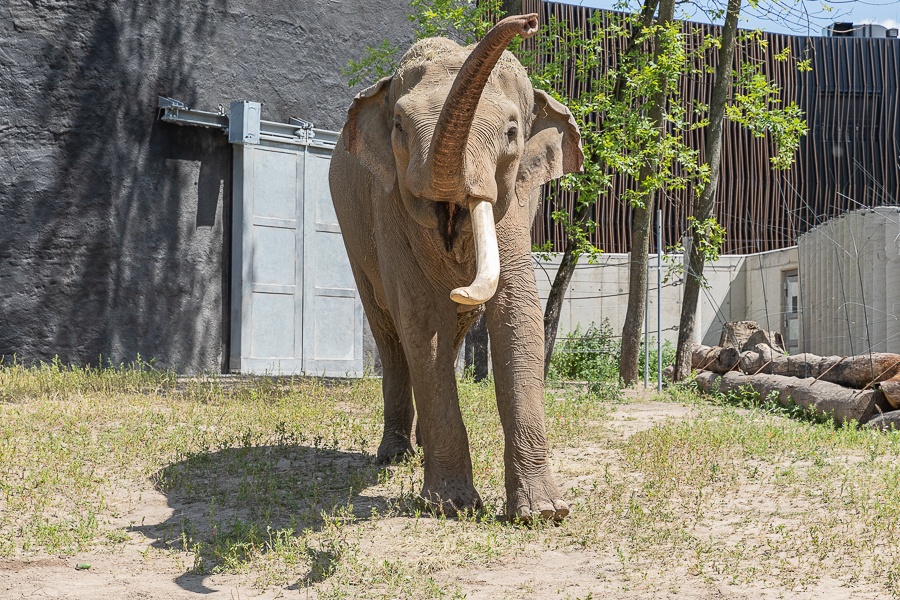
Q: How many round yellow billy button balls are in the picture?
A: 0